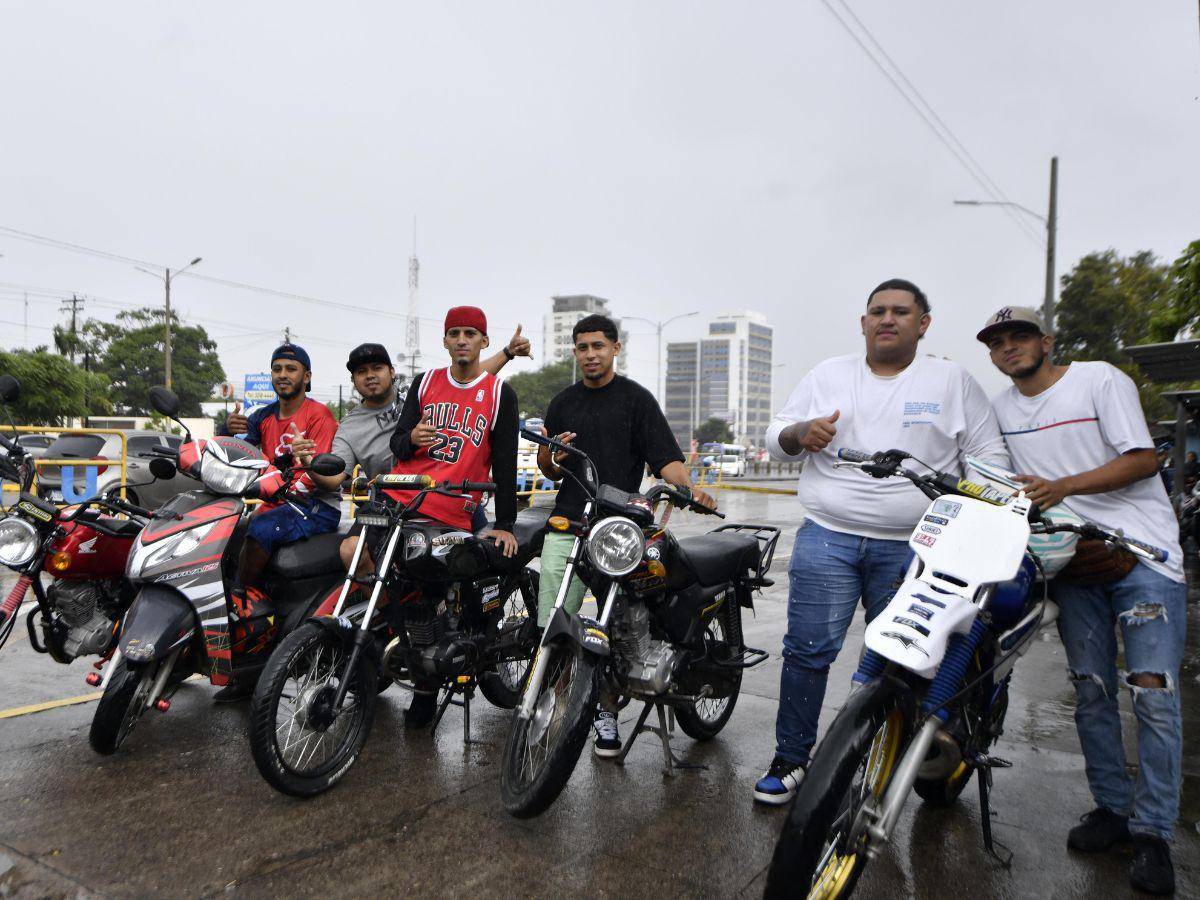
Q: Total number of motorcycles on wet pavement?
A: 5